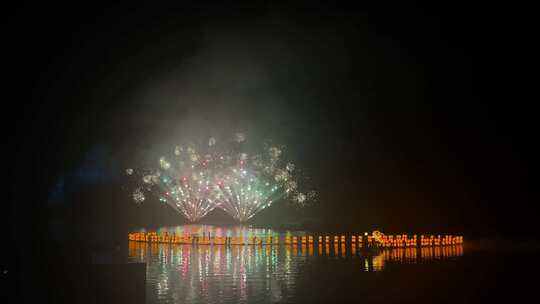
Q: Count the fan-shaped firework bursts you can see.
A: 2